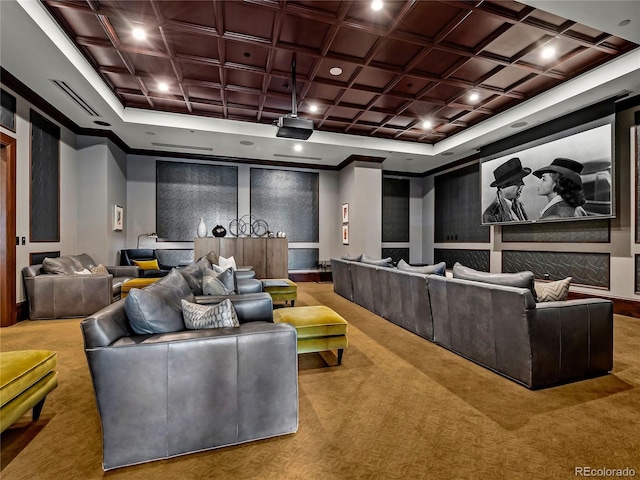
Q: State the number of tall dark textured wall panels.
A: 5